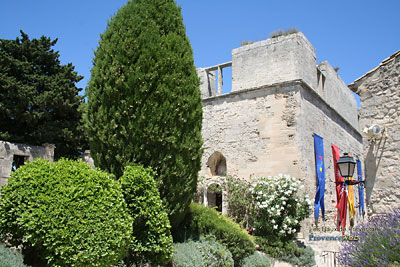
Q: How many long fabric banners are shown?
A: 4